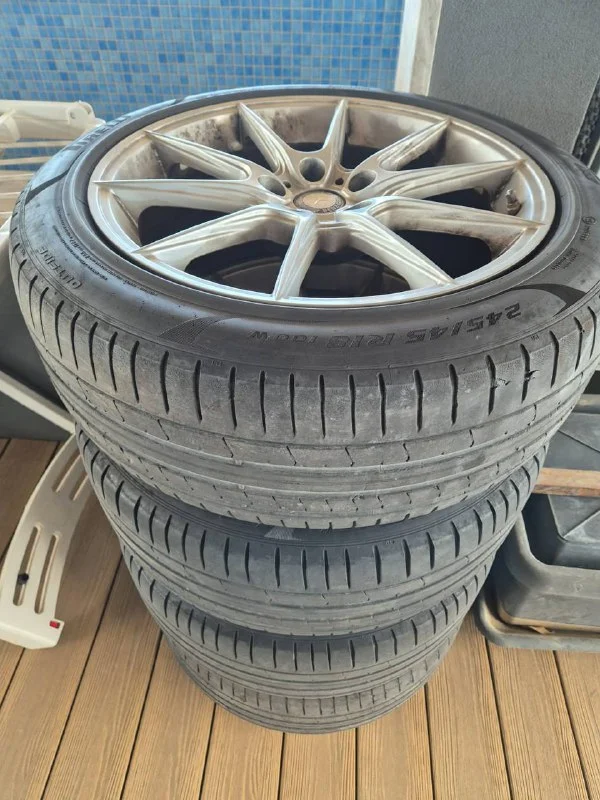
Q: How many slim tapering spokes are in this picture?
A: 10